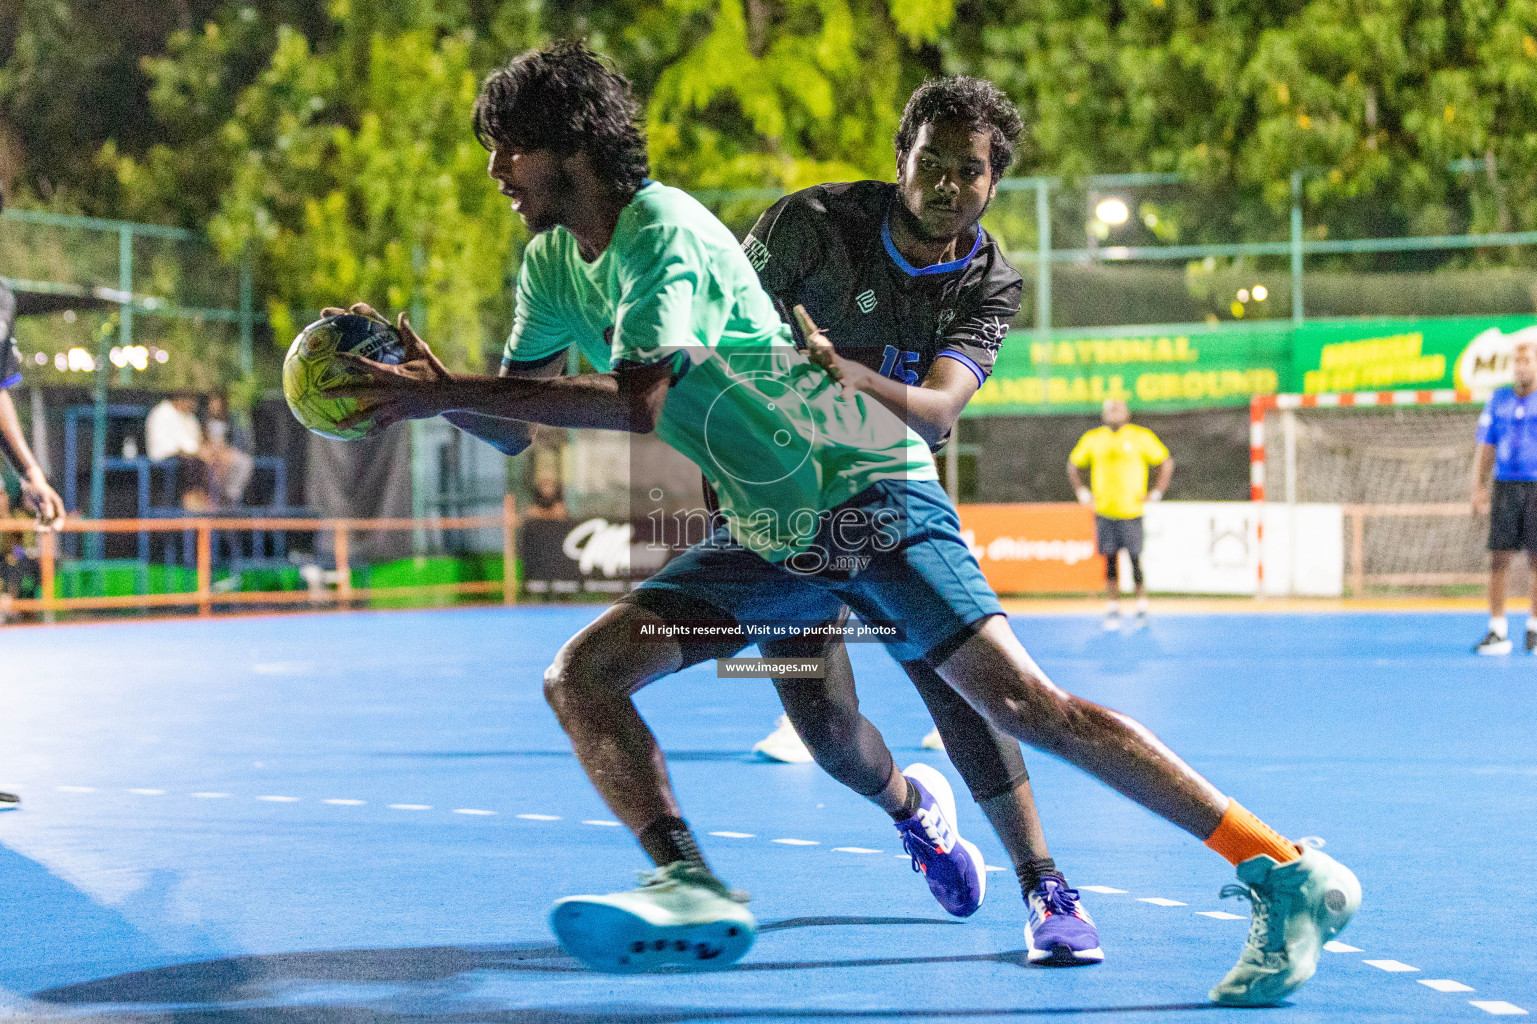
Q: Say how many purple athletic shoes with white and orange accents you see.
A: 2